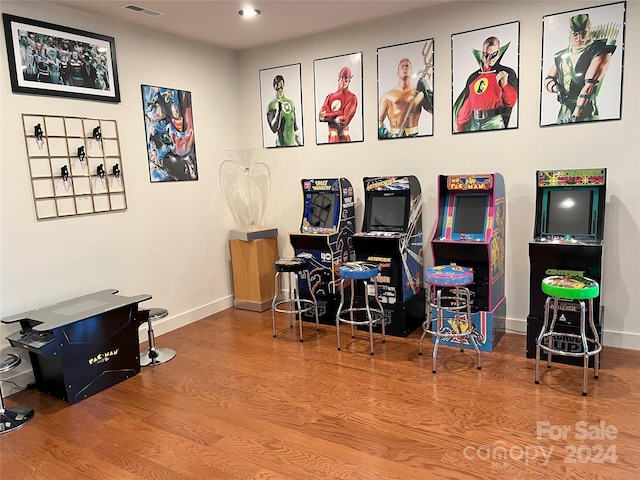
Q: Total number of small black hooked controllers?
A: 6